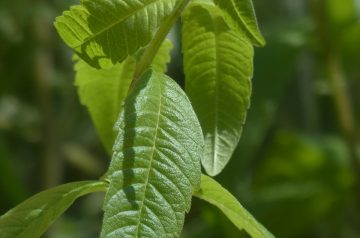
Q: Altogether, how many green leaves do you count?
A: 7